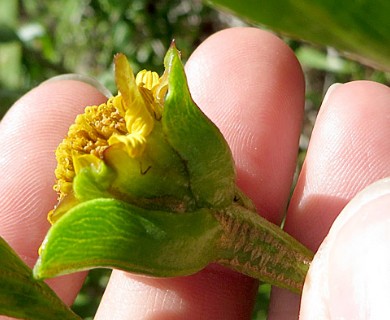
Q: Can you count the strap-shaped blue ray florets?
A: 0